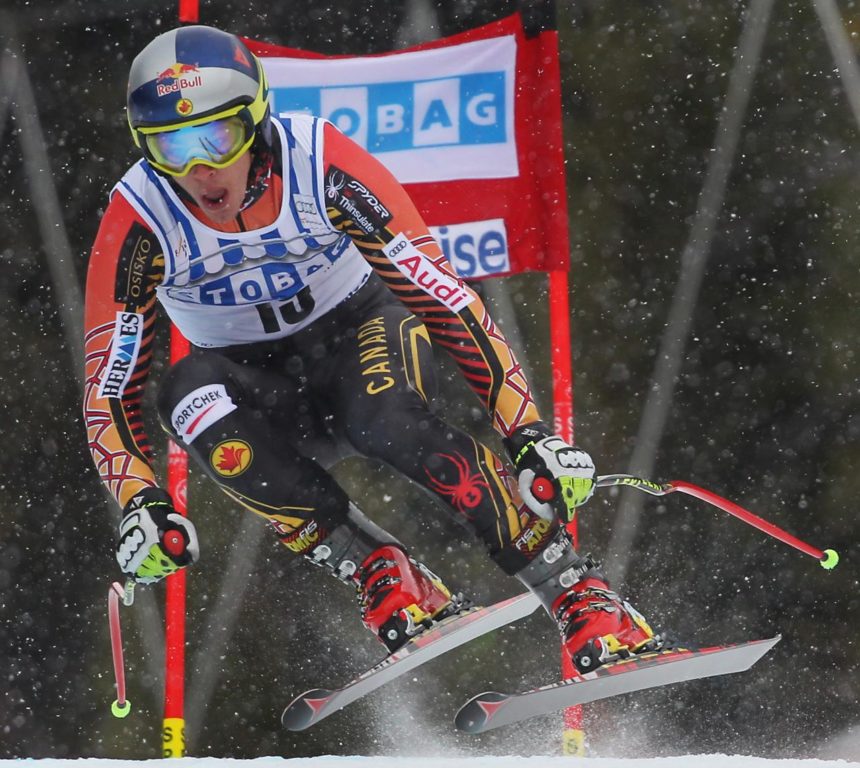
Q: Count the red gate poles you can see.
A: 2